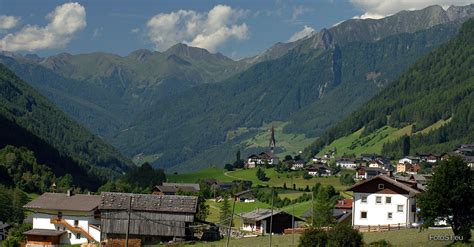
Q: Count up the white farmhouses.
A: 2